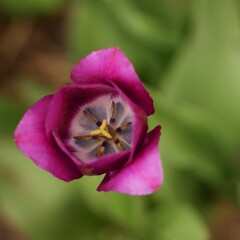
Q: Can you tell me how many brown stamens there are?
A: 6